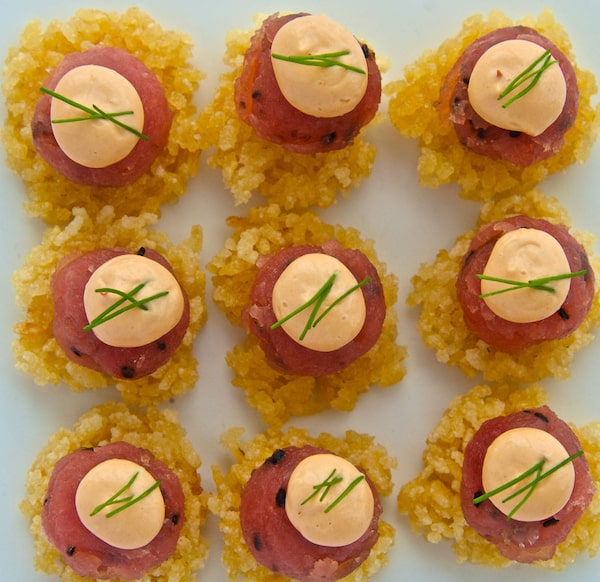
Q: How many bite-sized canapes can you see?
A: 9